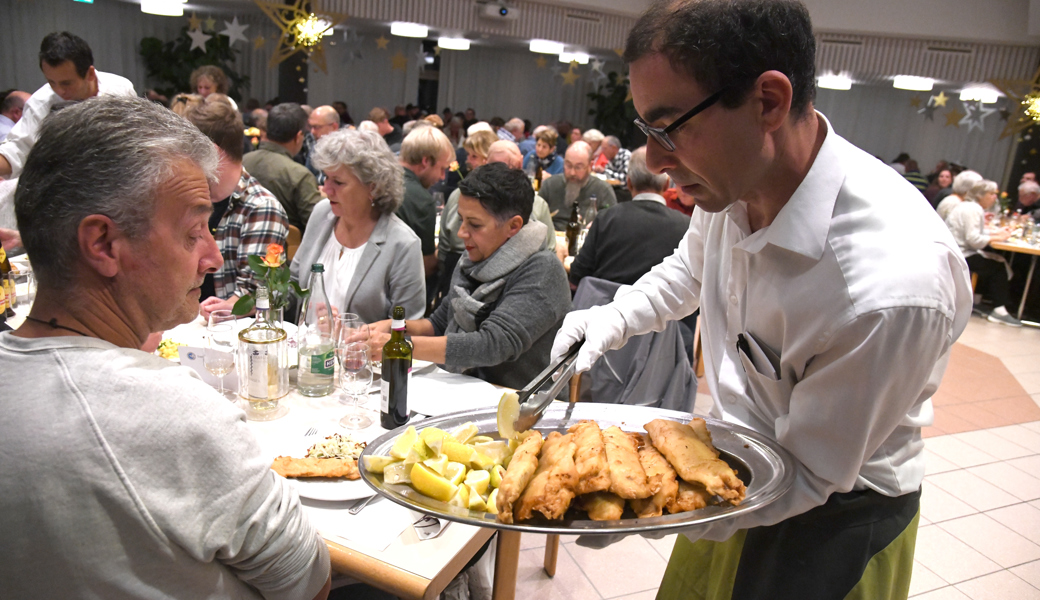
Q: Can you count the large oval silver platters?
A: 1